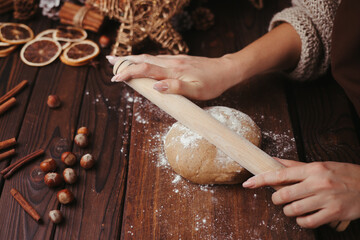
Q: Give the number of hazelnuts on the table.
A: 11